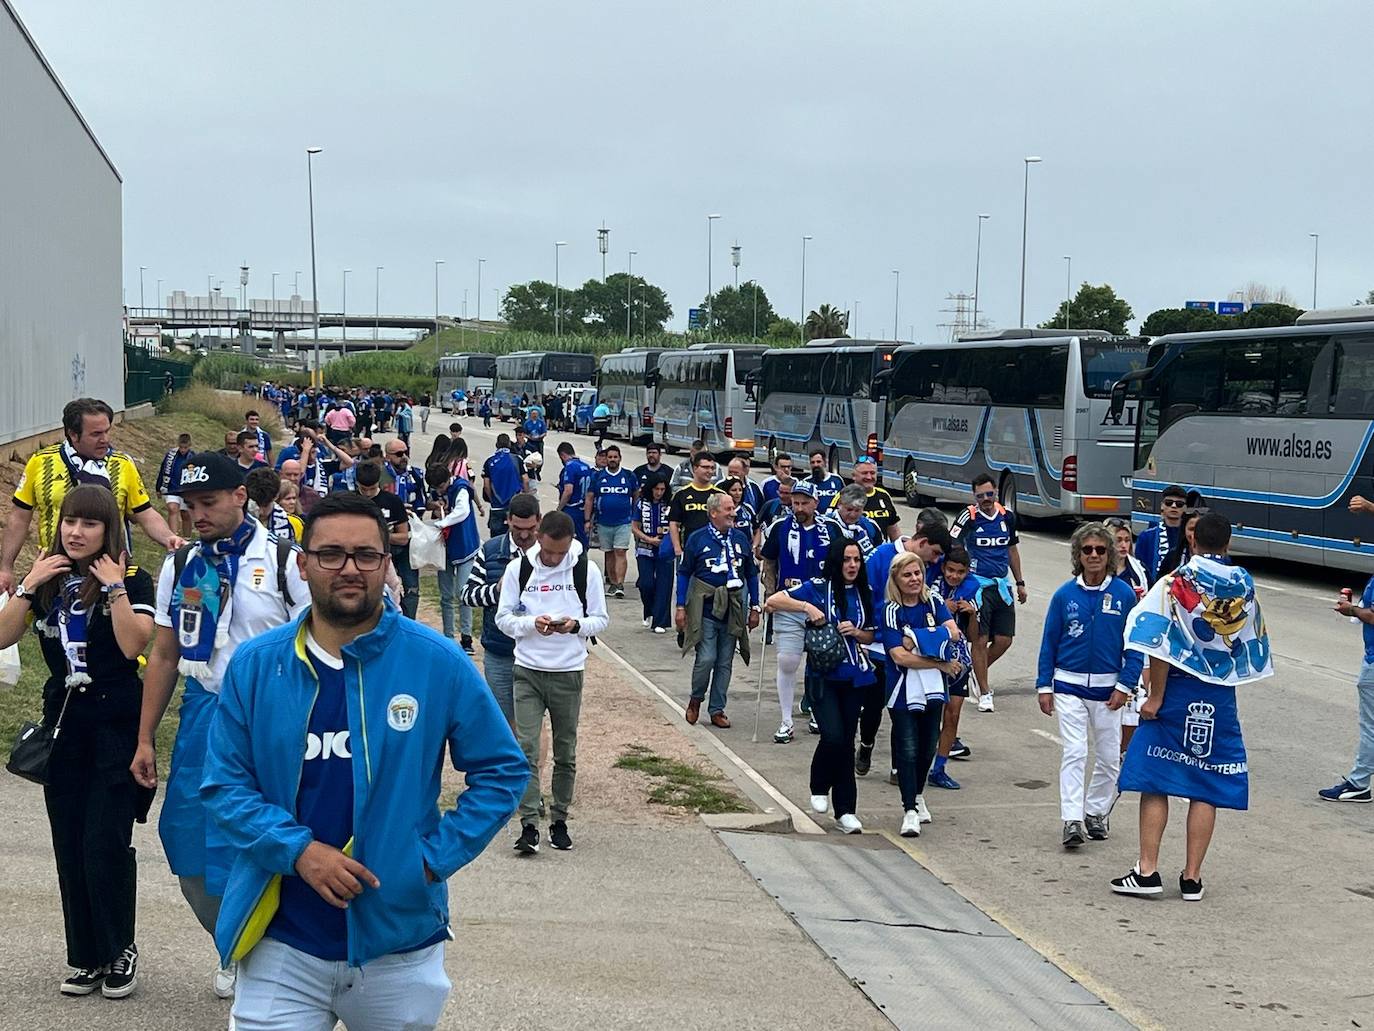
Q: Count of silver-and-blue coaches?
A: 7